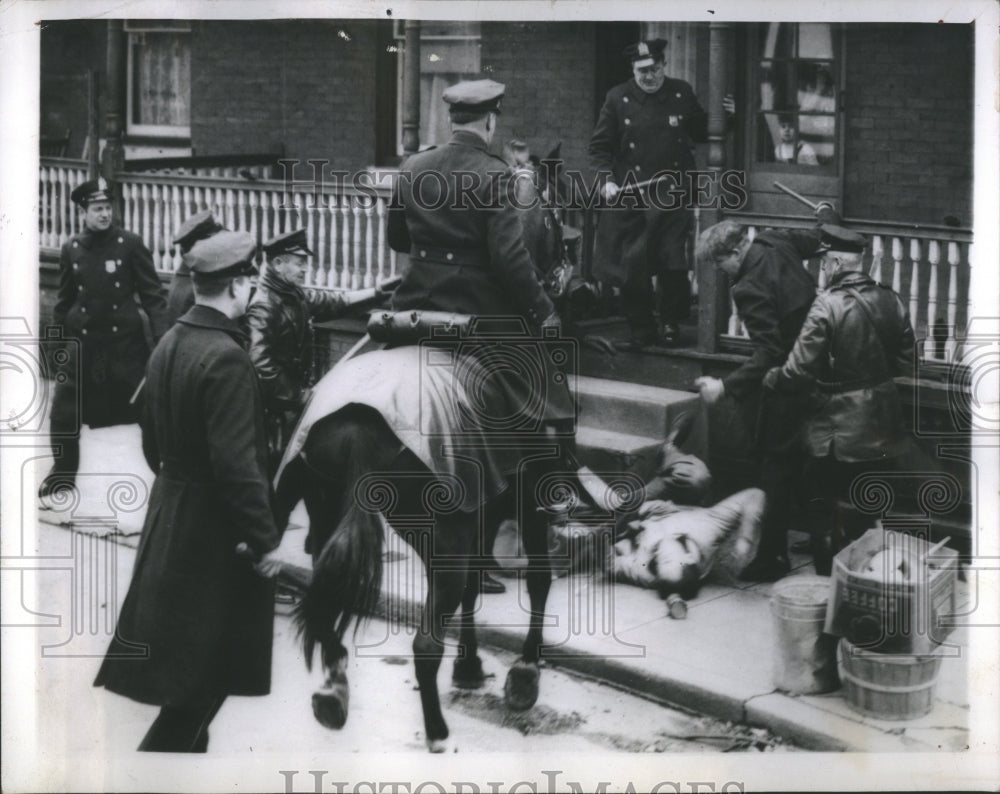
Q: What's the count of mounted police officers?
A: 1